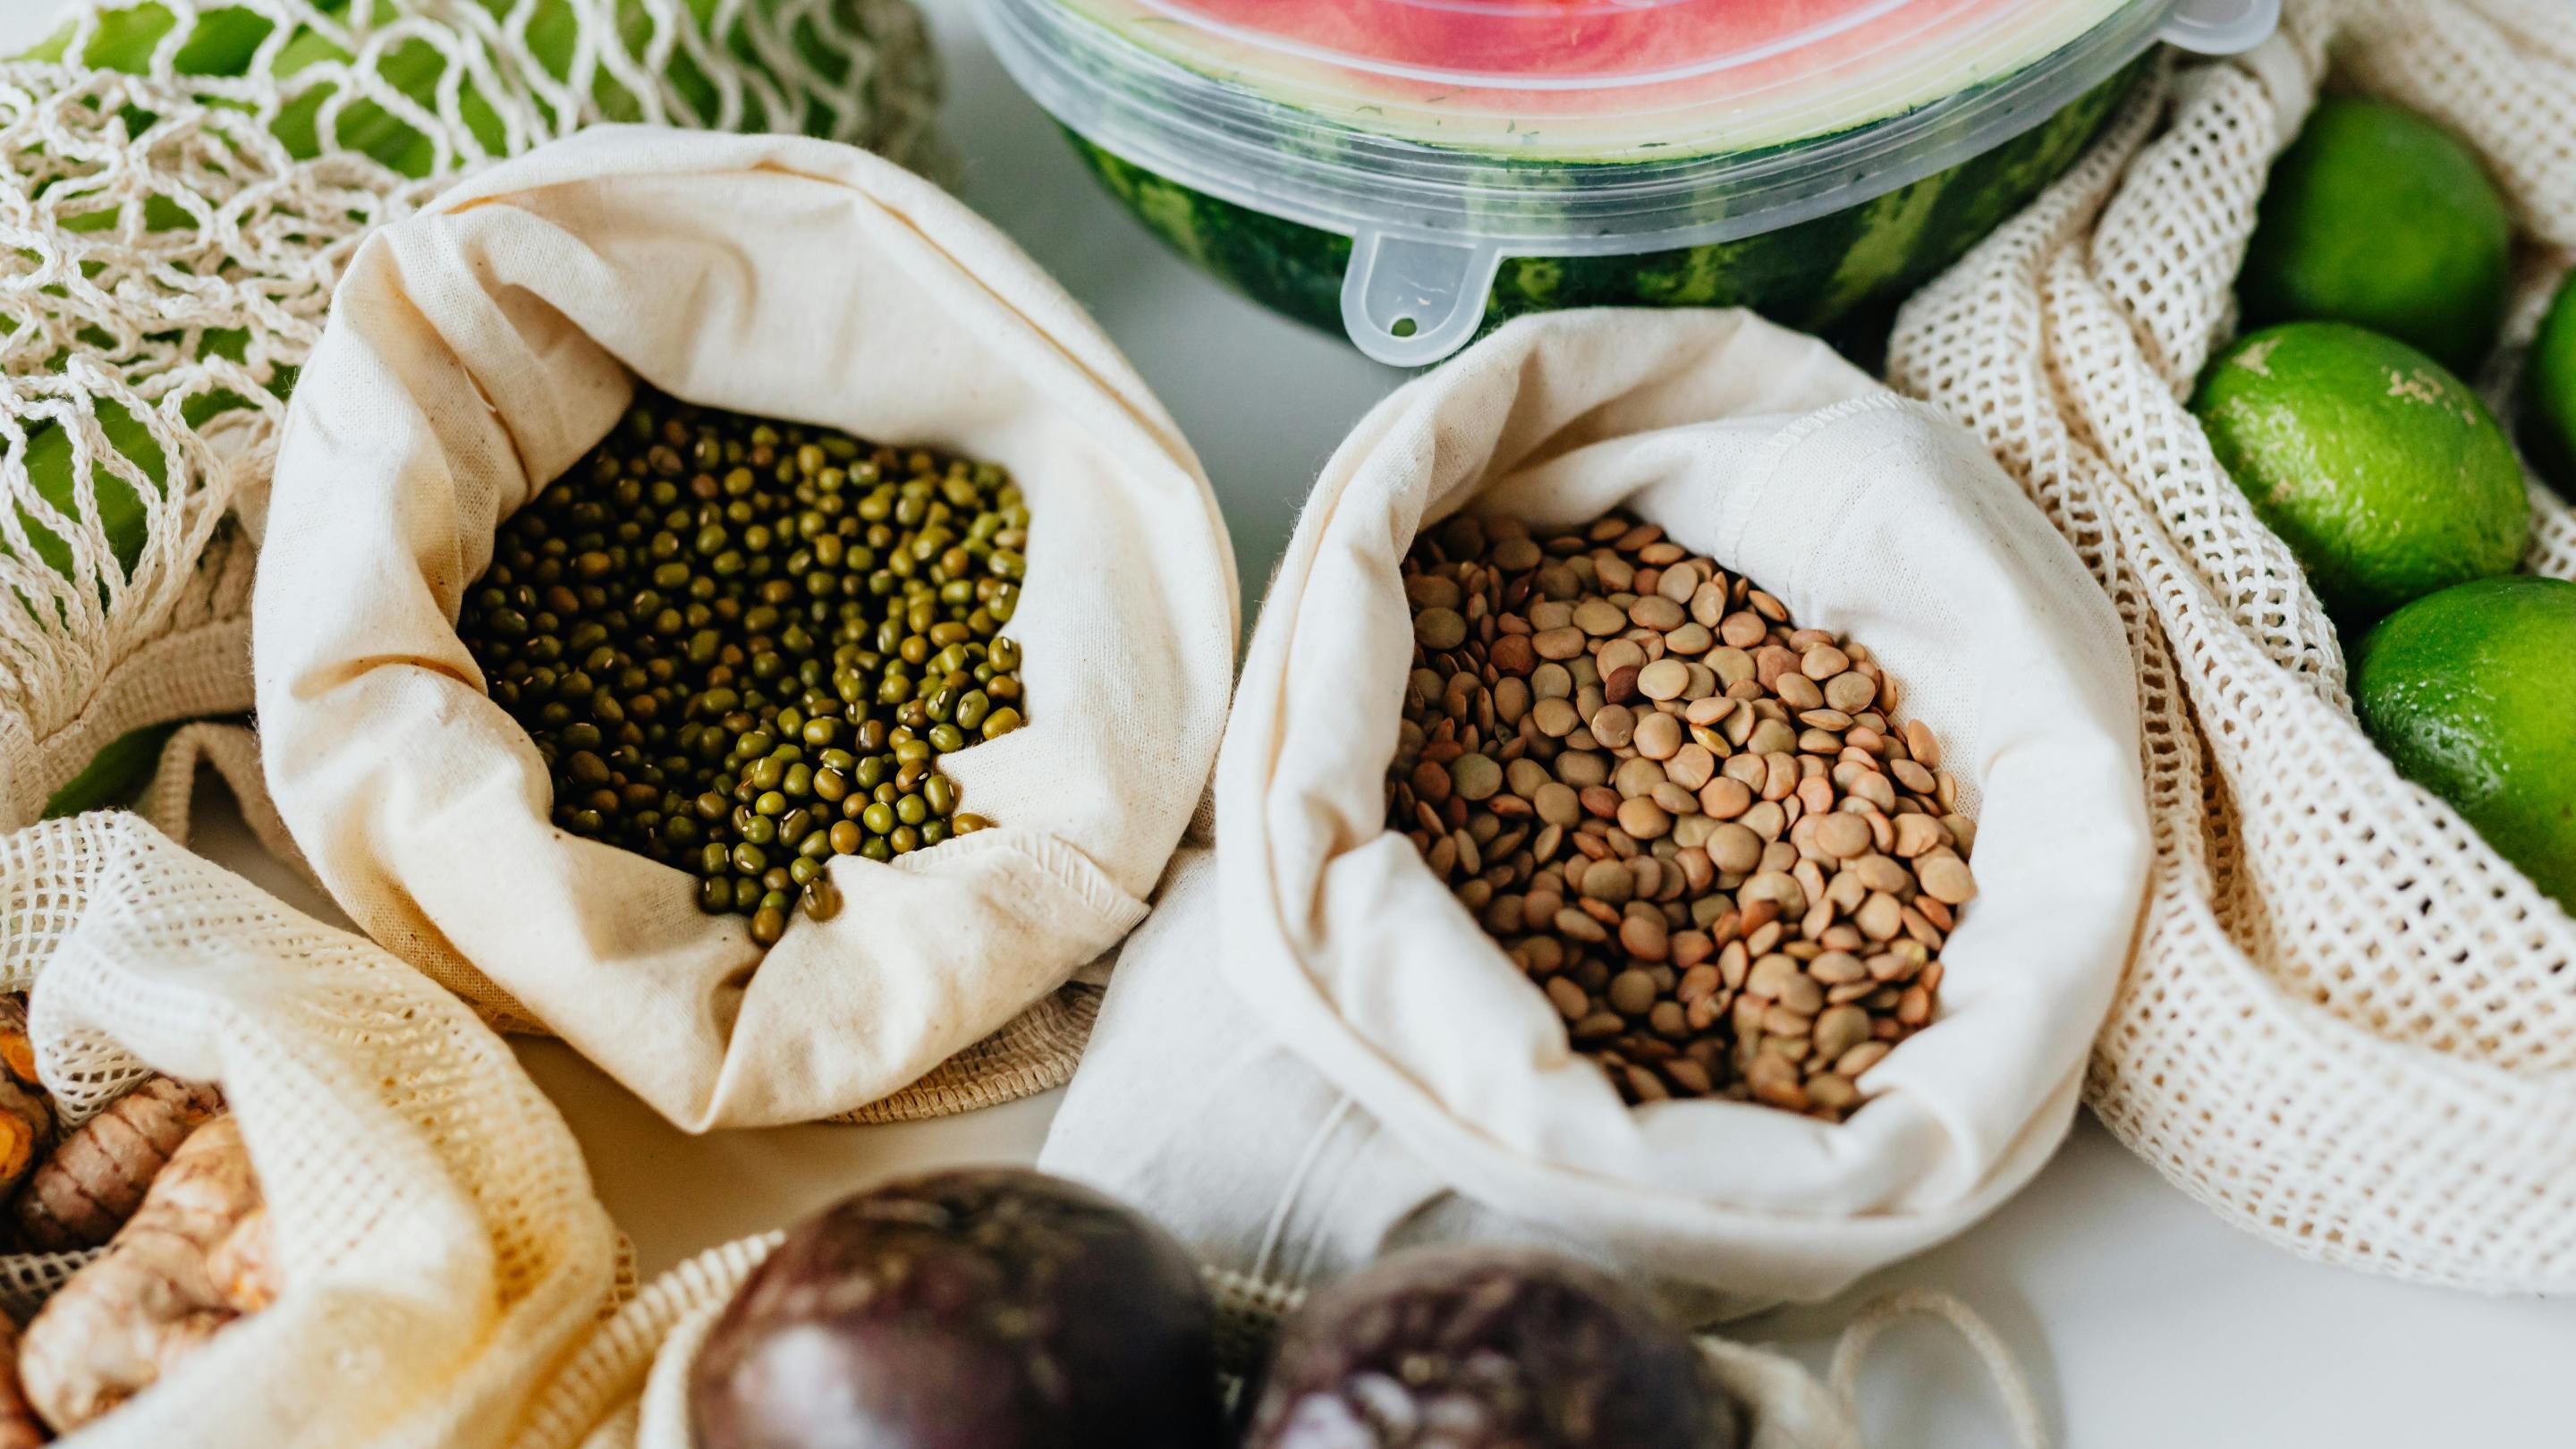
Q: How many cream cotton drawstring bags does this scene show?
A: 2